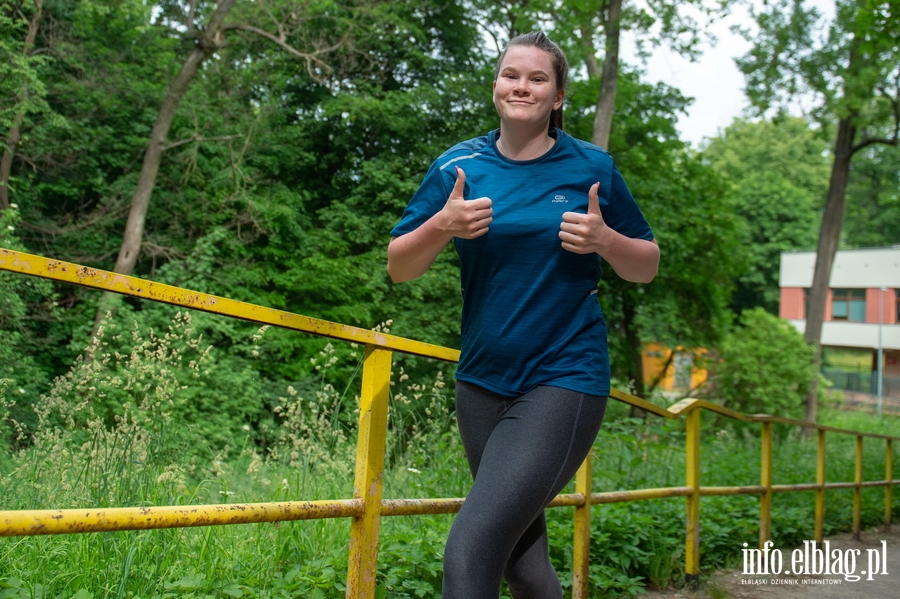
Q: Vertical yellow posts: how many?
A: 7